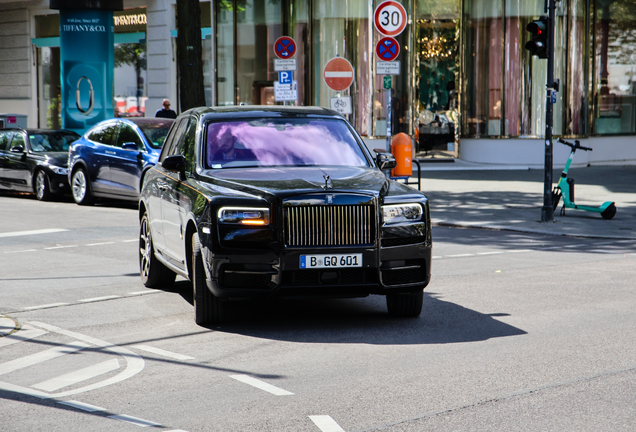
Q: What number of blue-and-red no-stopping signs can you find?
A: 2